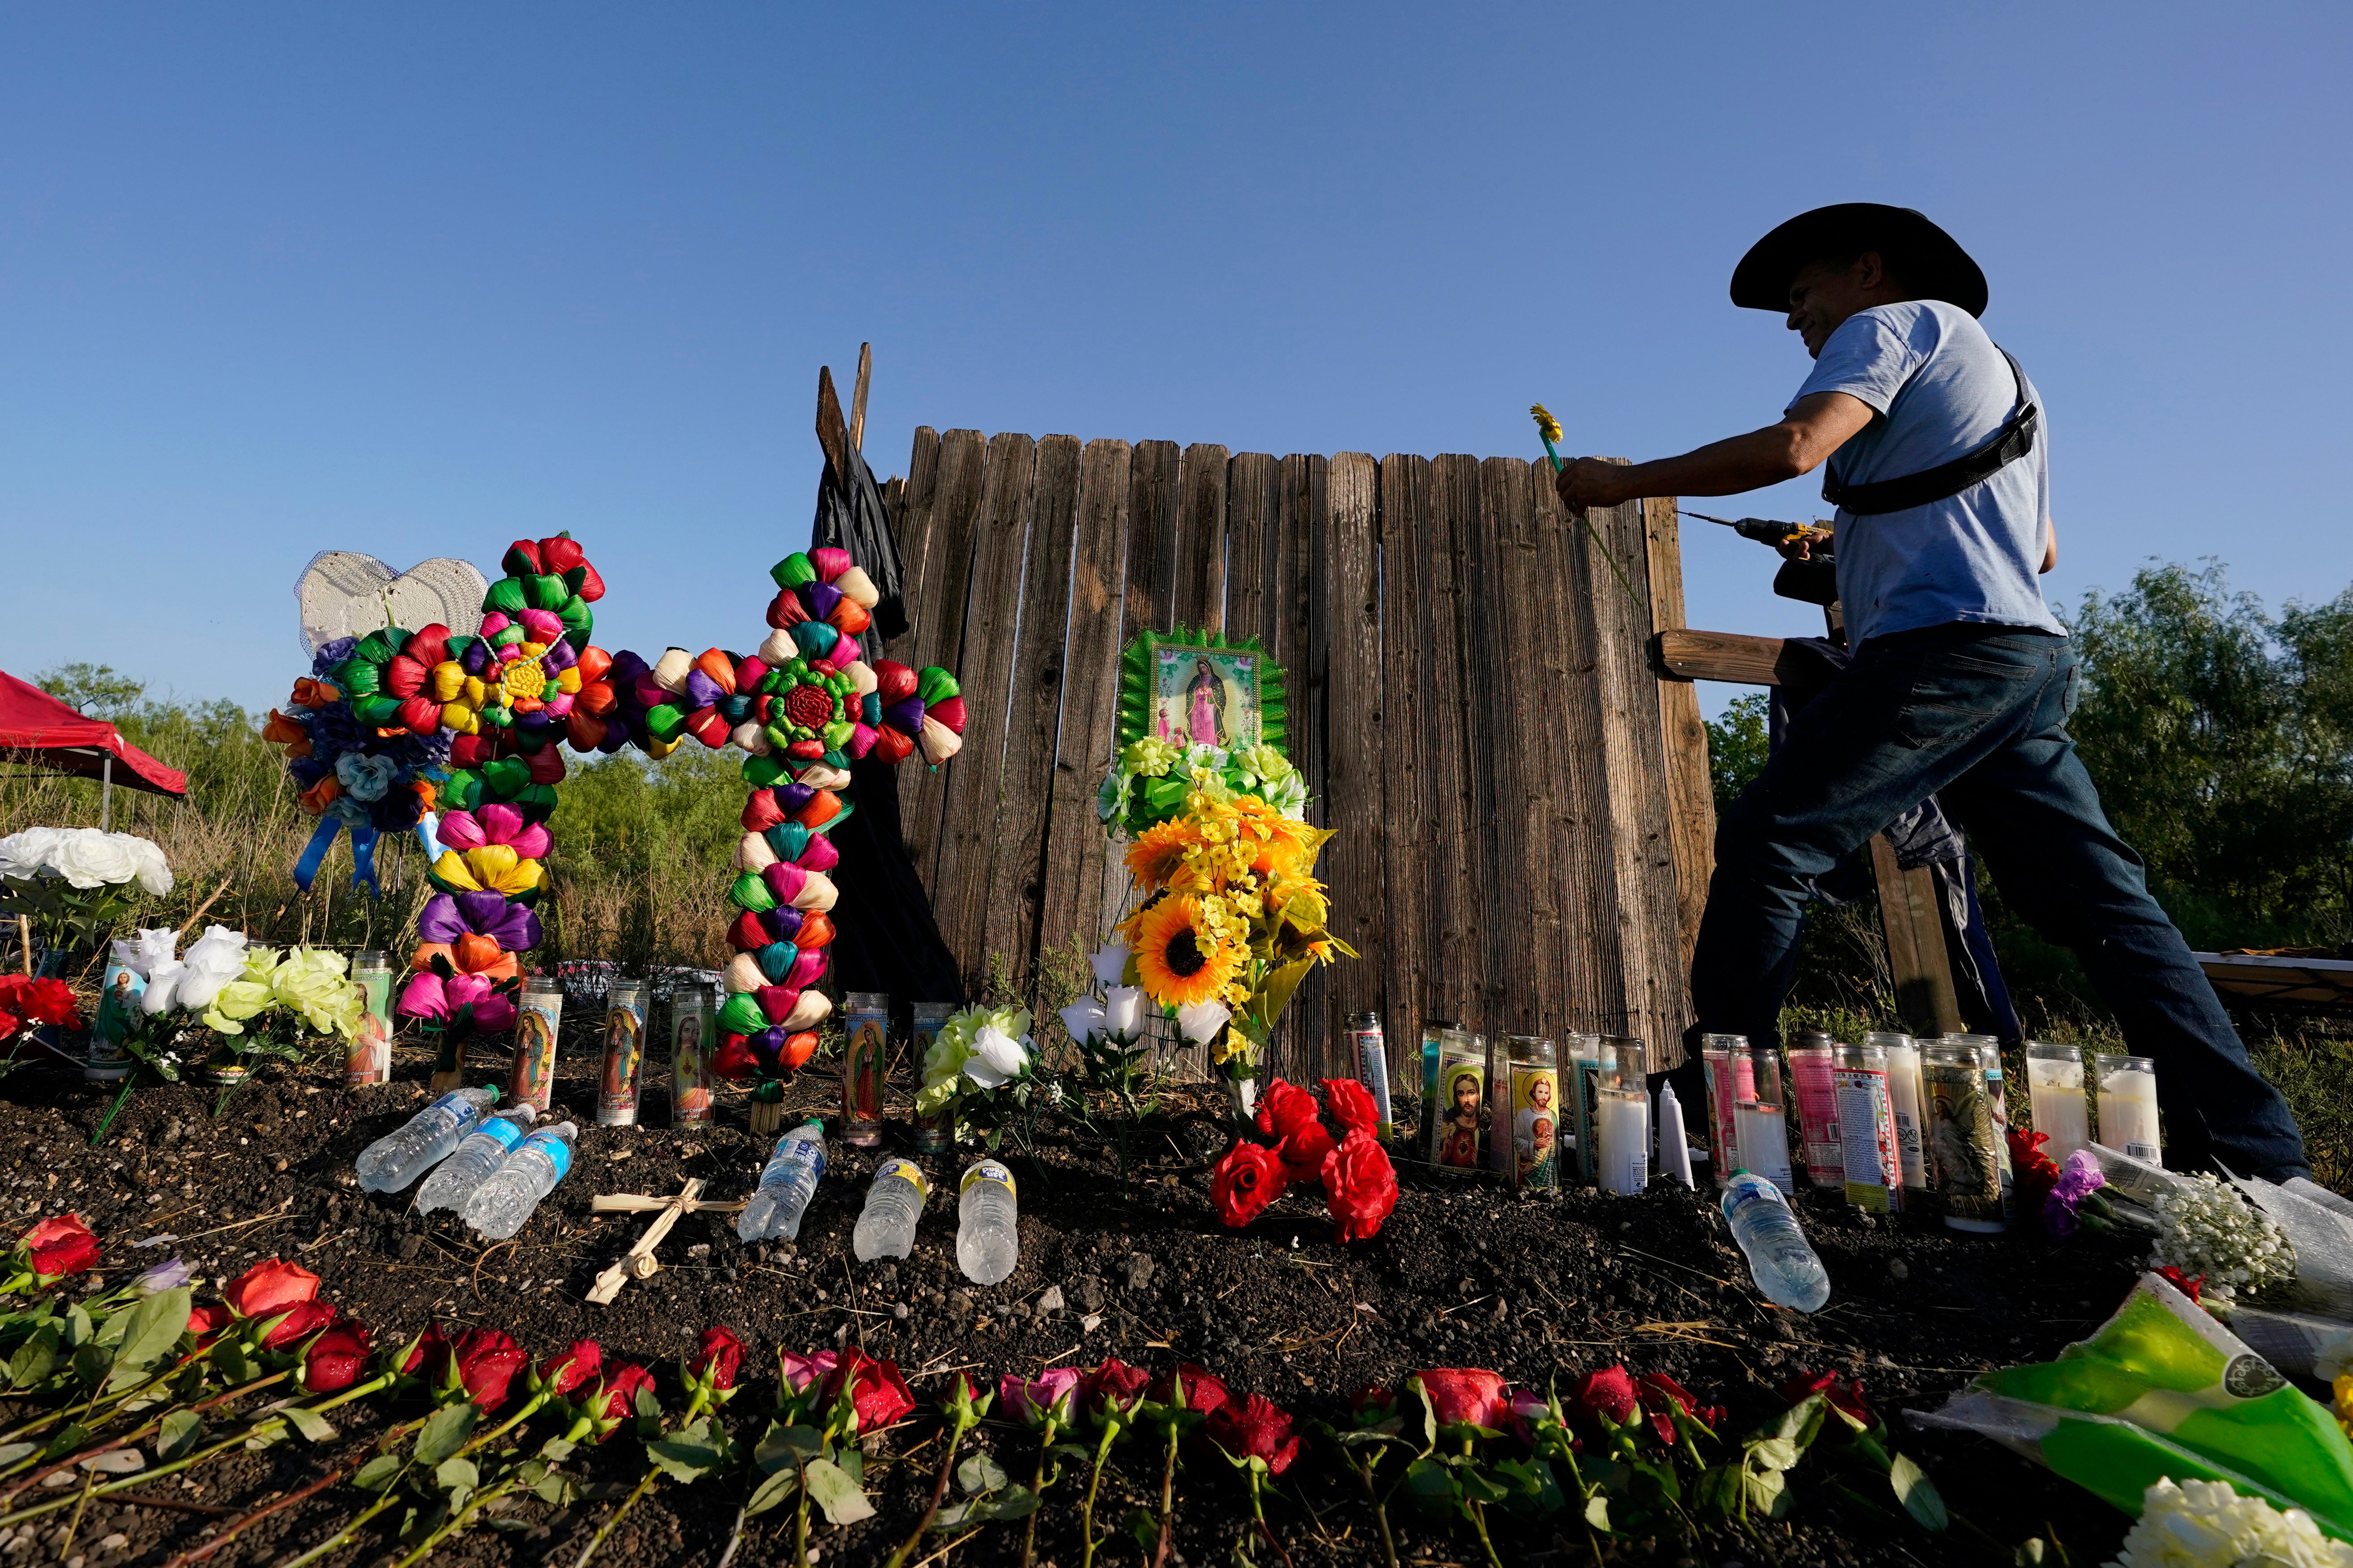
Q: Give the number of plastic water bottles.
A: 7